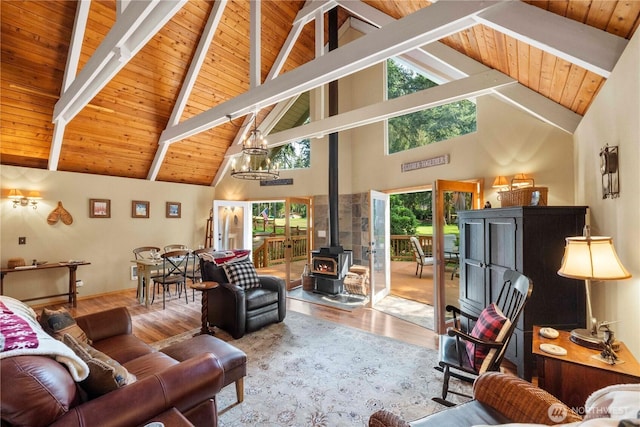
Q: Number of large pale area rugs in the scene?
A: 1